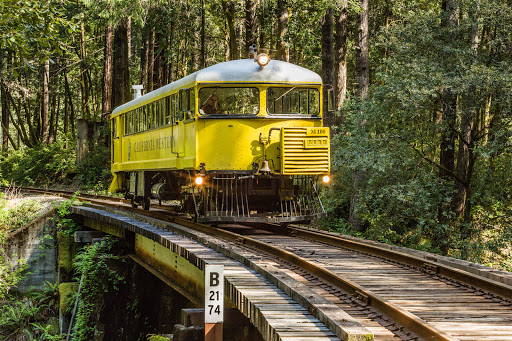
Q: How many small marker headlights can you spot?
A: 2